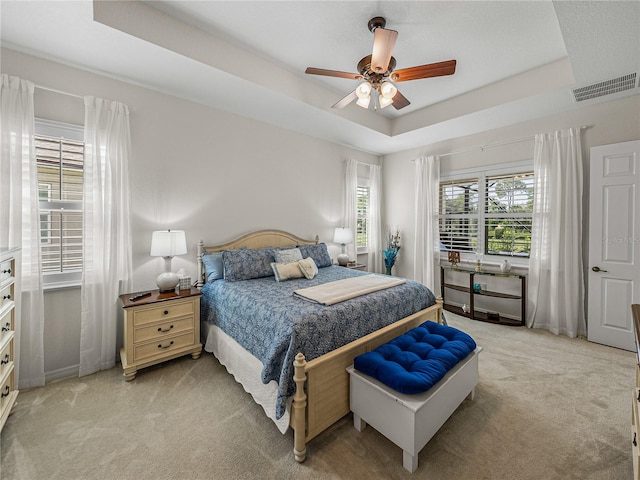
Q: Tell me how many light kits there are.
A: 1